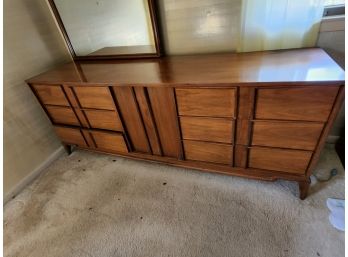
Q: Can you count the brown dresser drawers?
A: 12